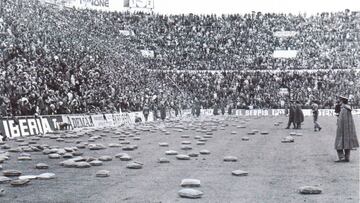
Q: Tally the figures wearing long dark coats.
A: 3